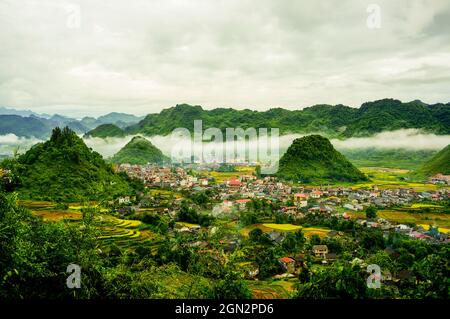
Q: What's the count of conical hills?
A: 3